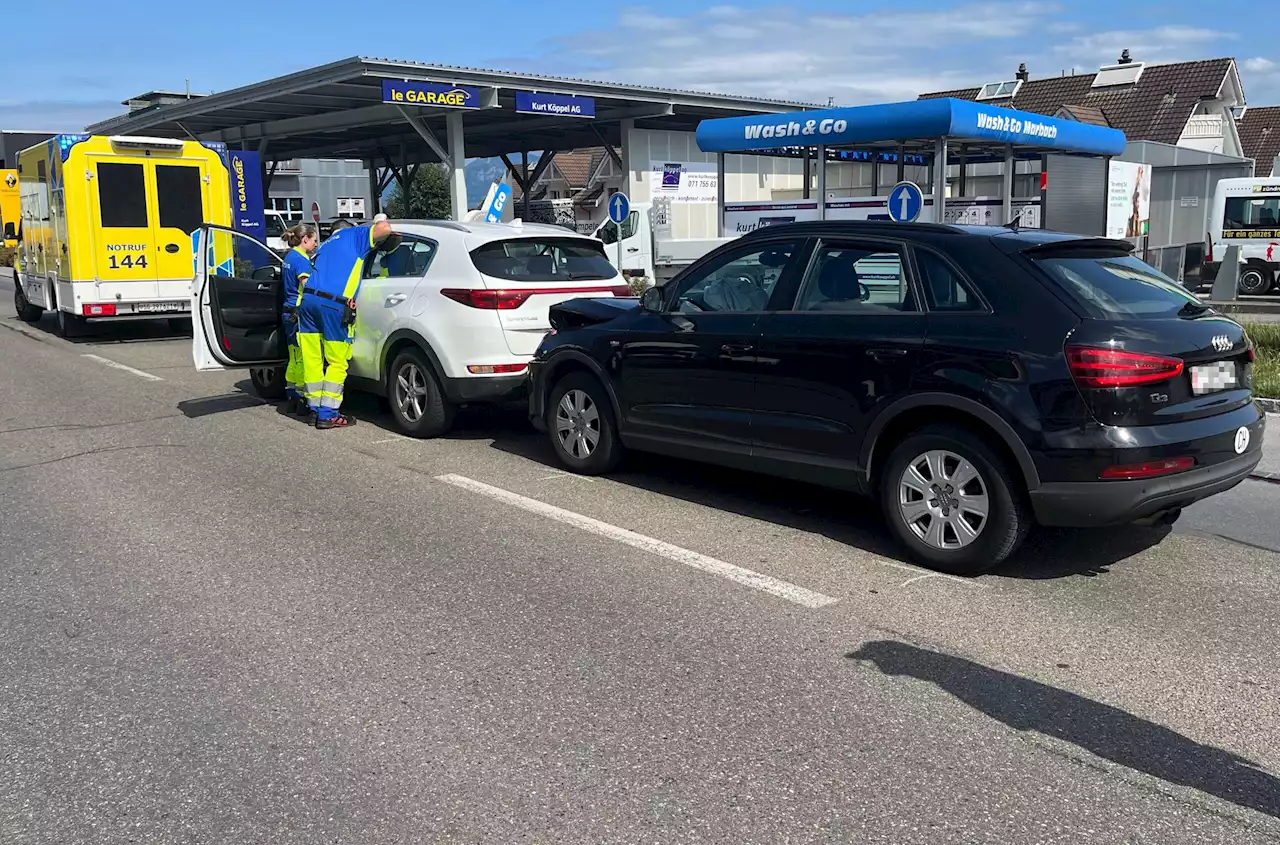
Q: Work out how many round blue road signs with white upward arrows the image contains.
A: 2